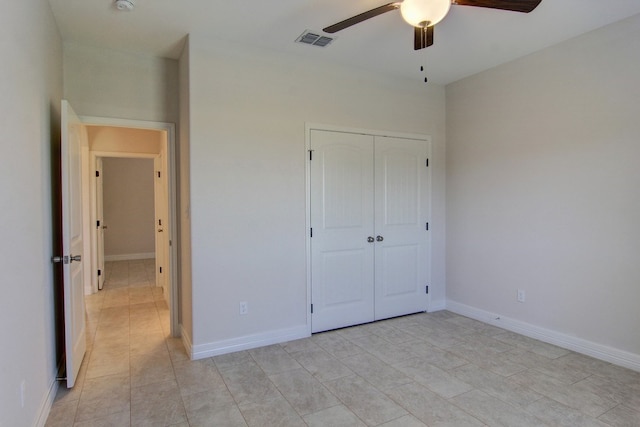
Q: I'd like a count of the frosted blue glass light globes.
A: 0